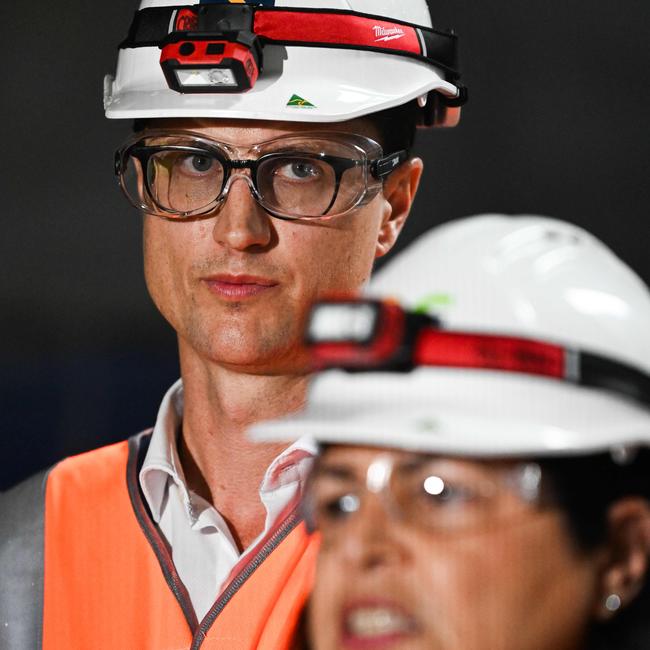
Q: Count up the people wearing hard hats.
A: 2